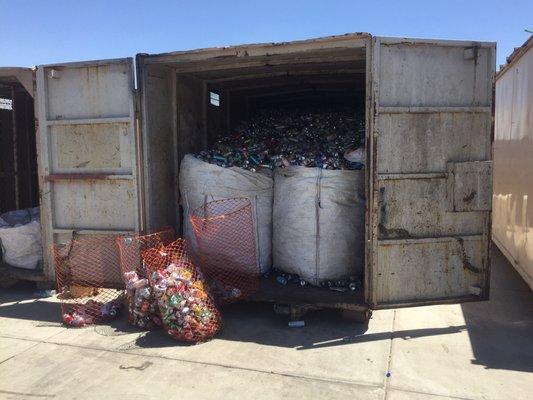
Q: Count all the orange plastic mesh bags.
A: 4